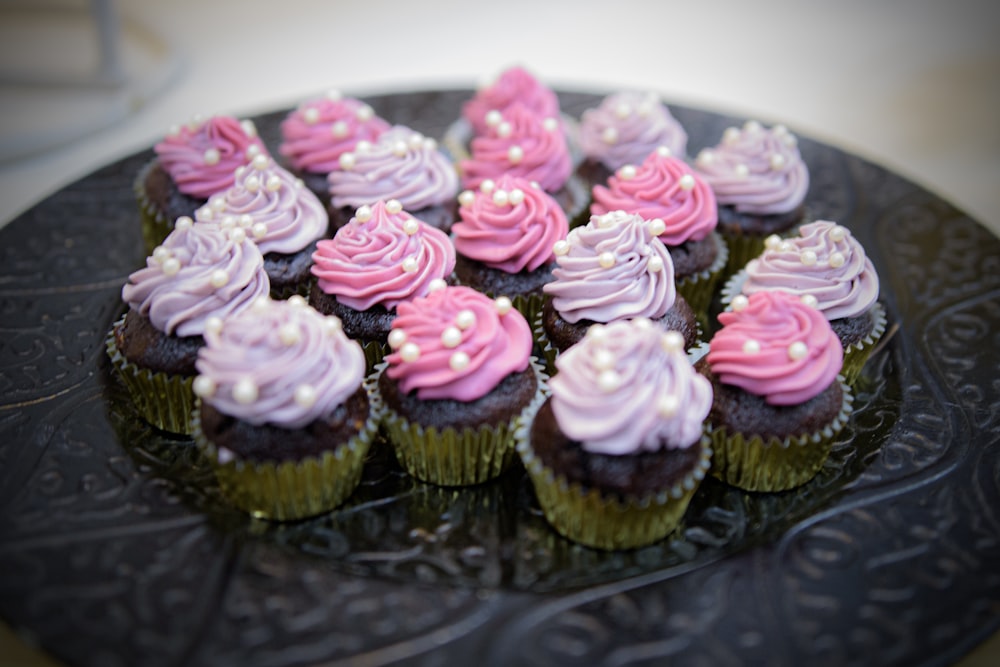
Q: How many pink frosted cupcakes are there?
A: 9